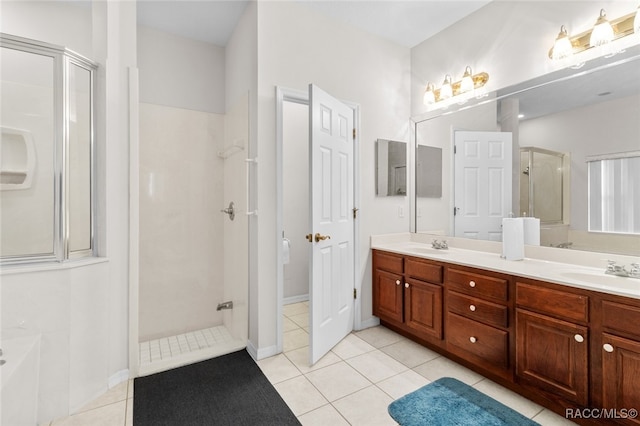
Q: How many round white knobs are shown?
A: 7